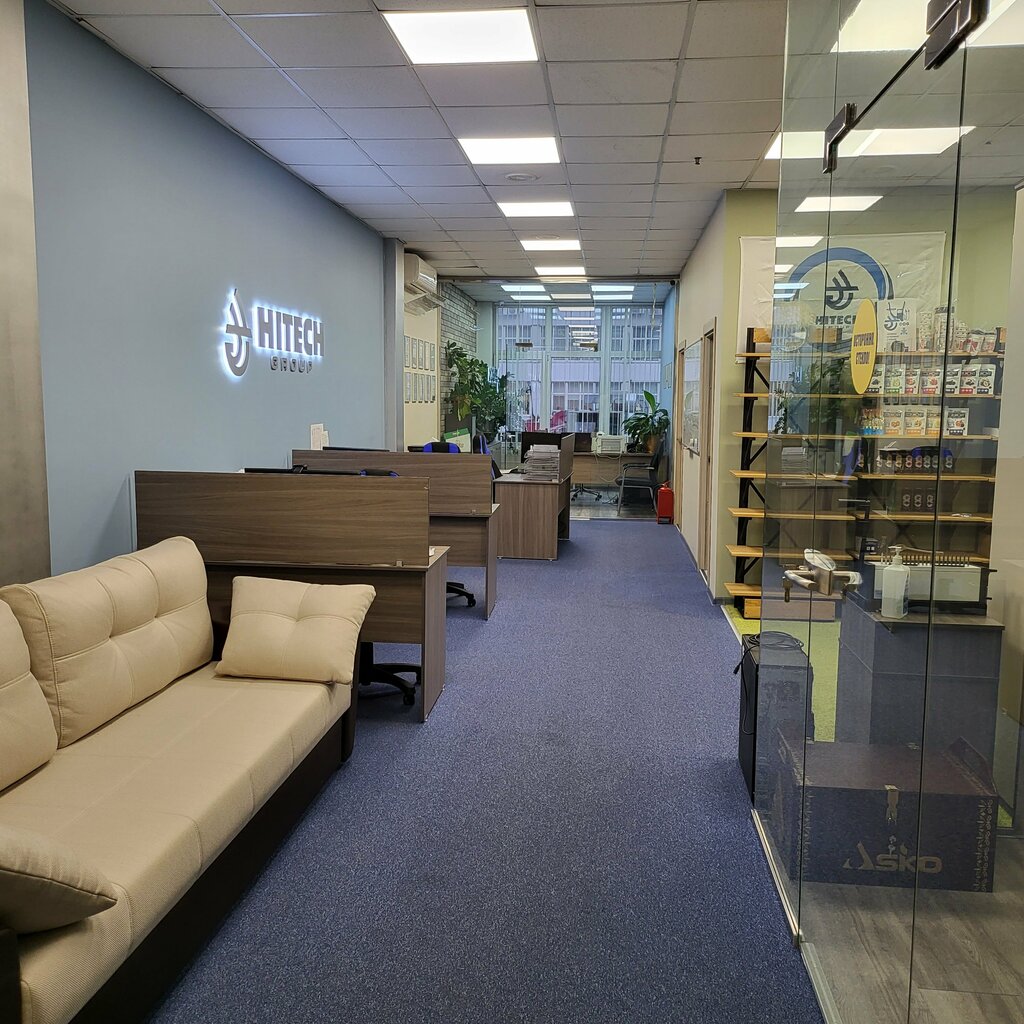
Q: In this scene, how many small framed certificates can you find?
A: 10